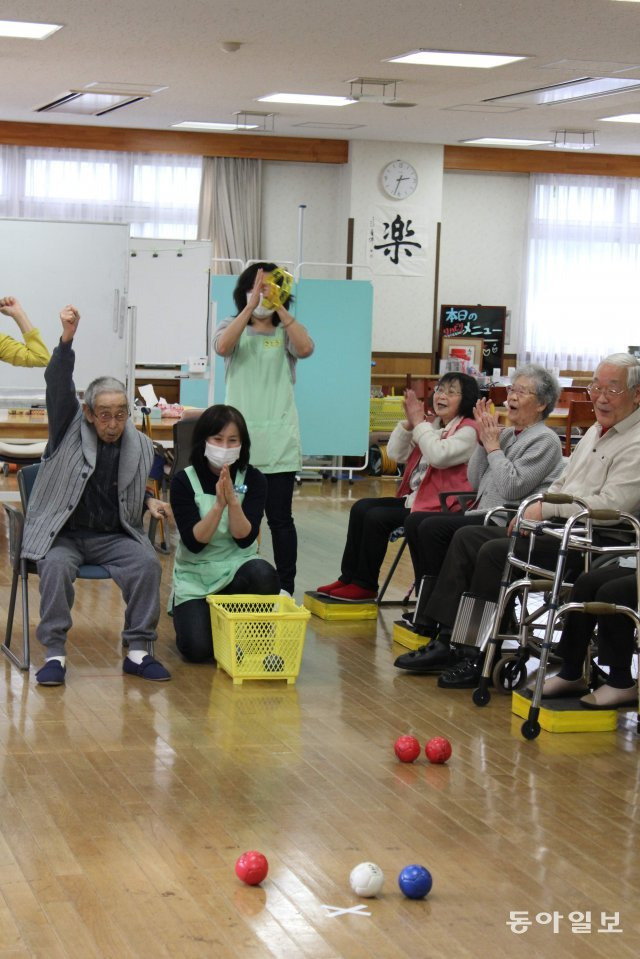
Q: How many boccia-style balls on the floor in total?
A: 5